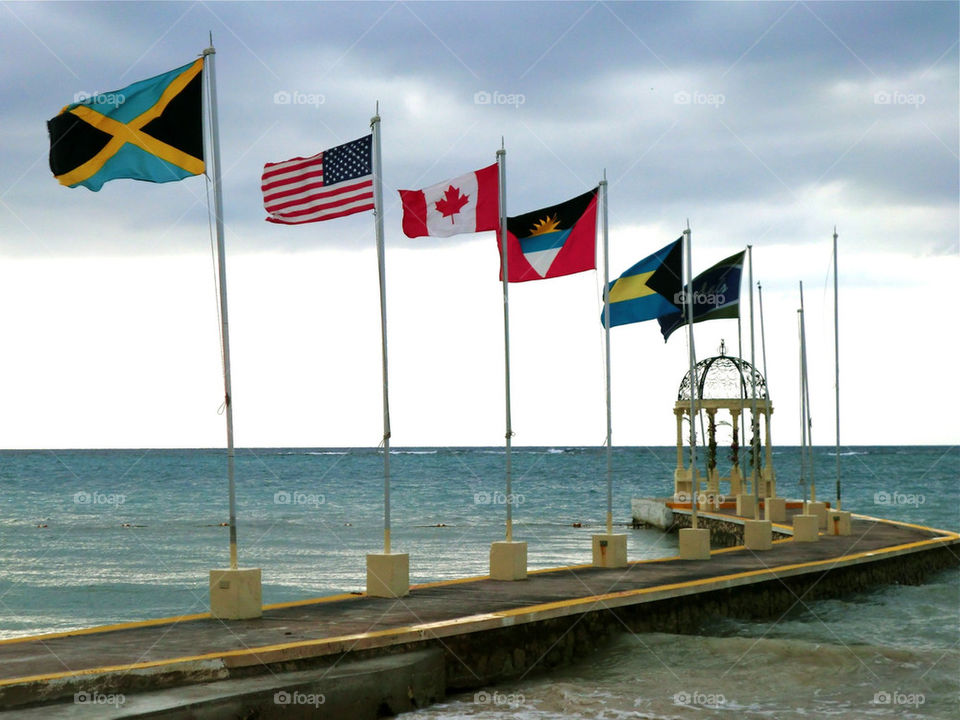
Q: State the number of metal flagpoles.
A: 12